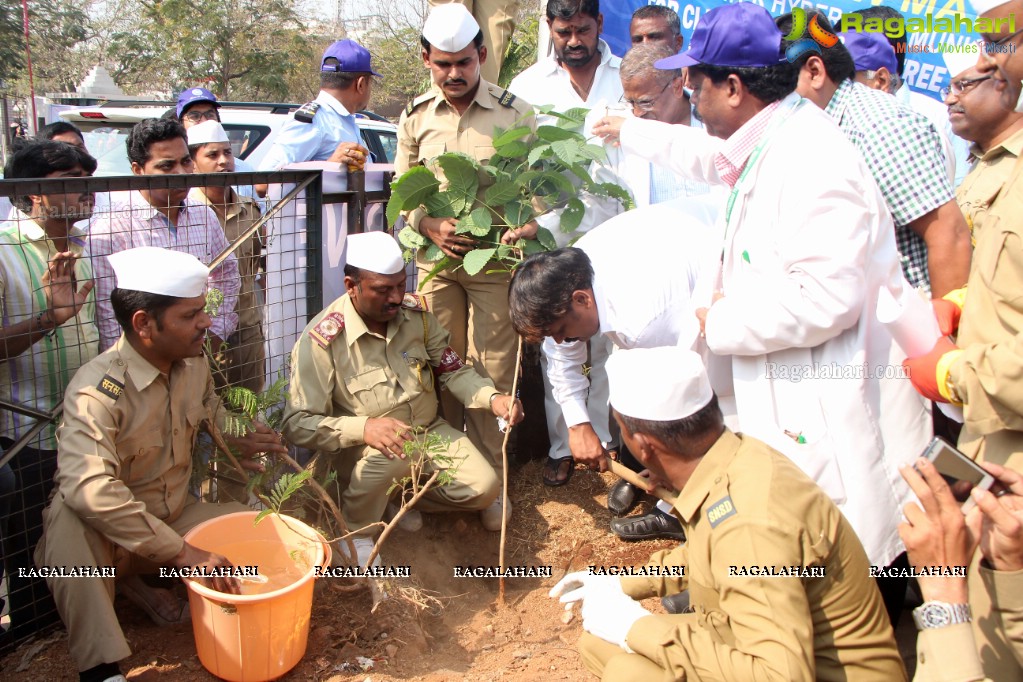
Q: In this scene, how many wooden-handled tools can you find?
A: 1